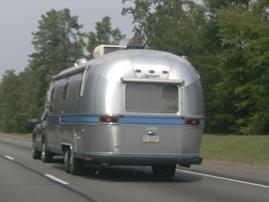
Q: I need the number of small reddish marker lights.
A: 3